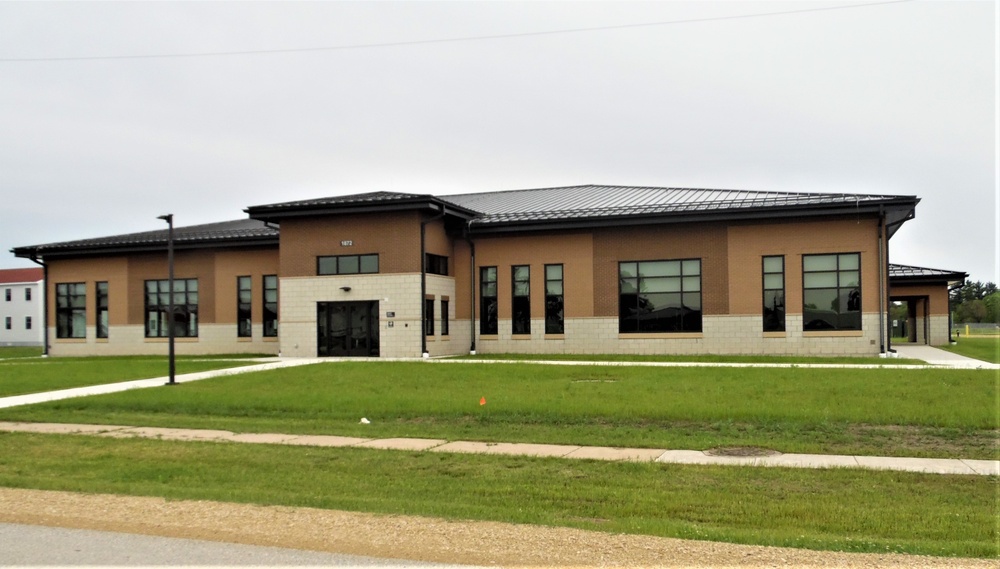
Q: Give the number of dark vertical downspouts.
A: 6